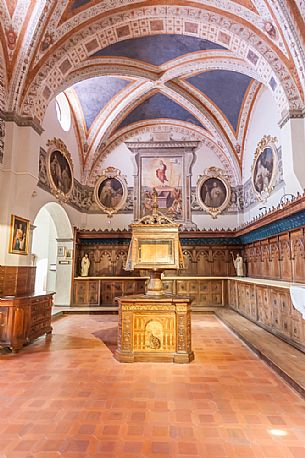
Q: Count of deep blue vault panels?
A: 4